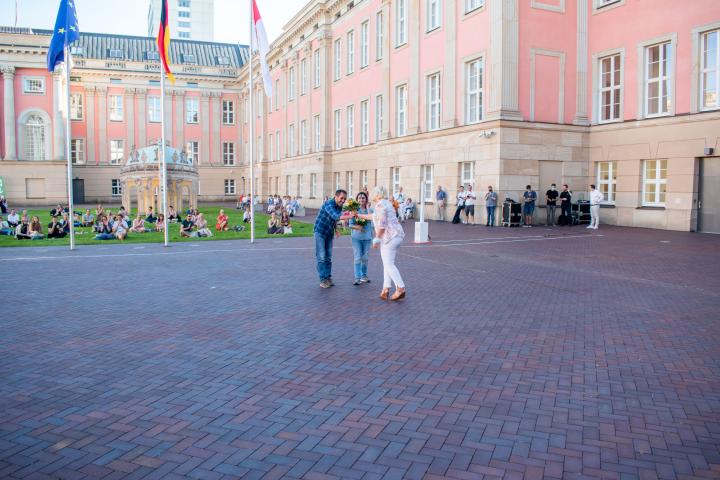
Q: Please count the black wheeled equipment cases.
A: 2